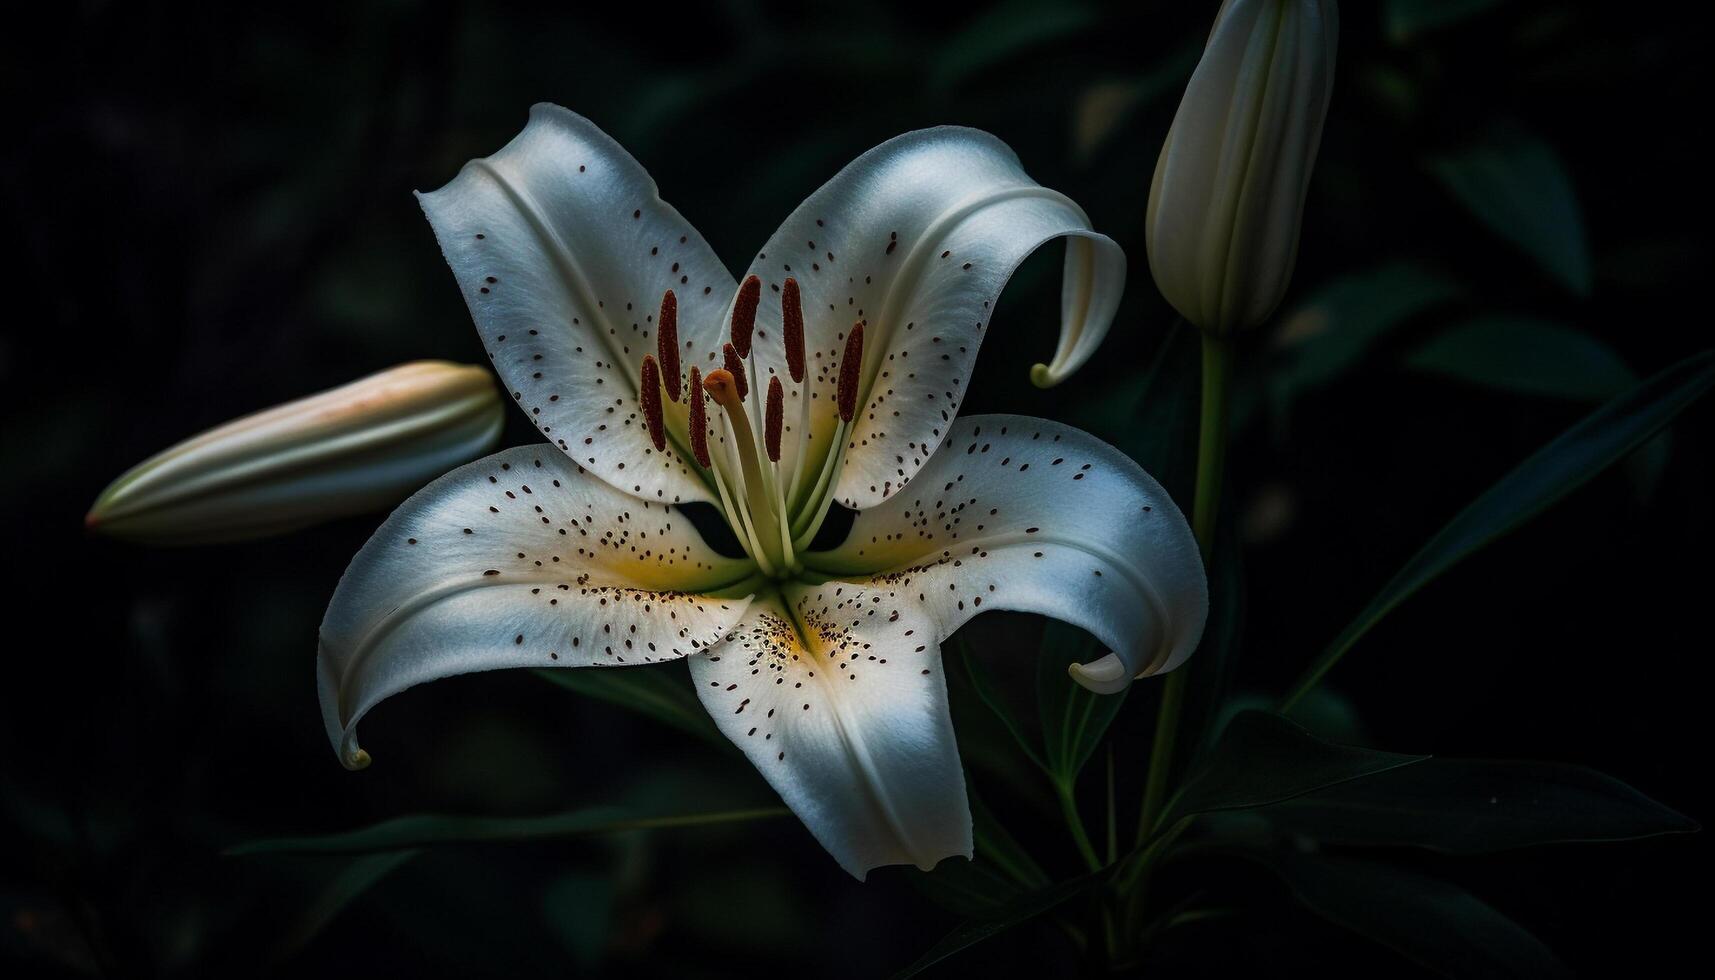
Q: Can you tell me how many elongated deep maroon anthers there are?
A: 8